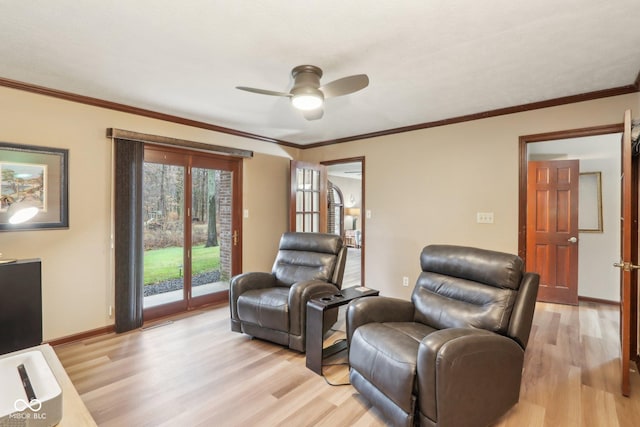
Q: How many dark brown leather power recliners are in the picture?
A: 2